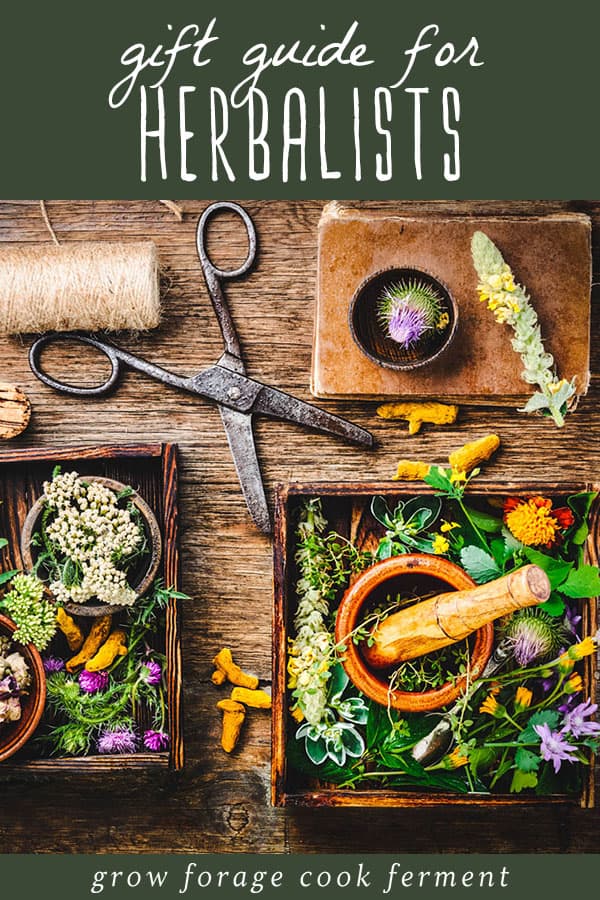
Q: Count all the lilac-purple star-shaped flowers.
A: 2